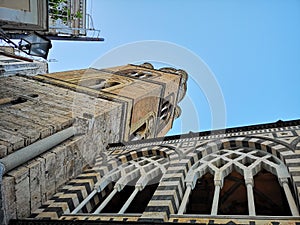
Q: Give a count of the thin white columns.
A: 7